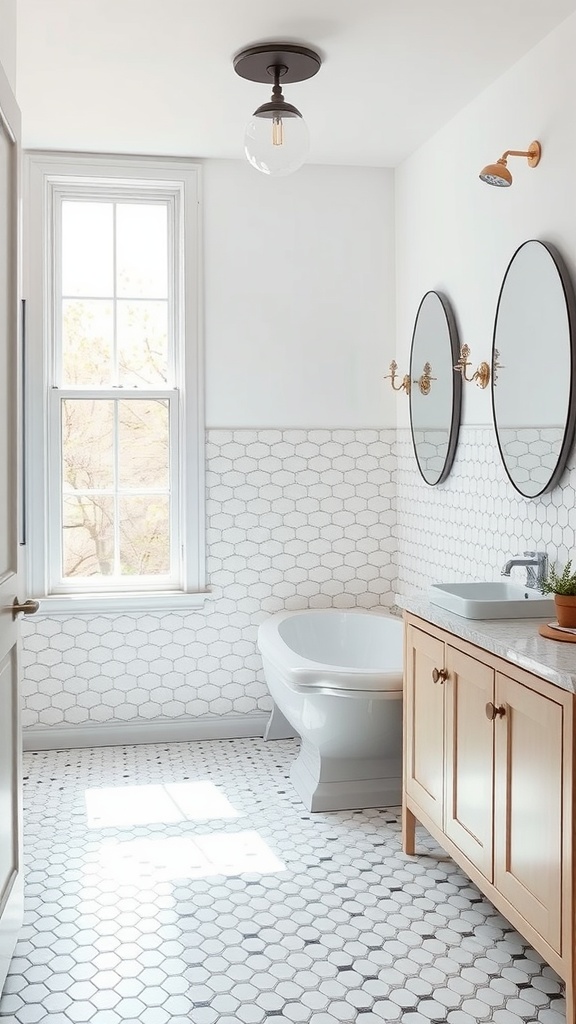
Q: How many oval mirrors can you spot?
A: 2